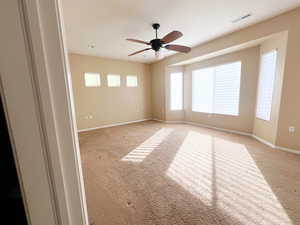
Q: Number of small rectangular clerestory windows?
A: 3